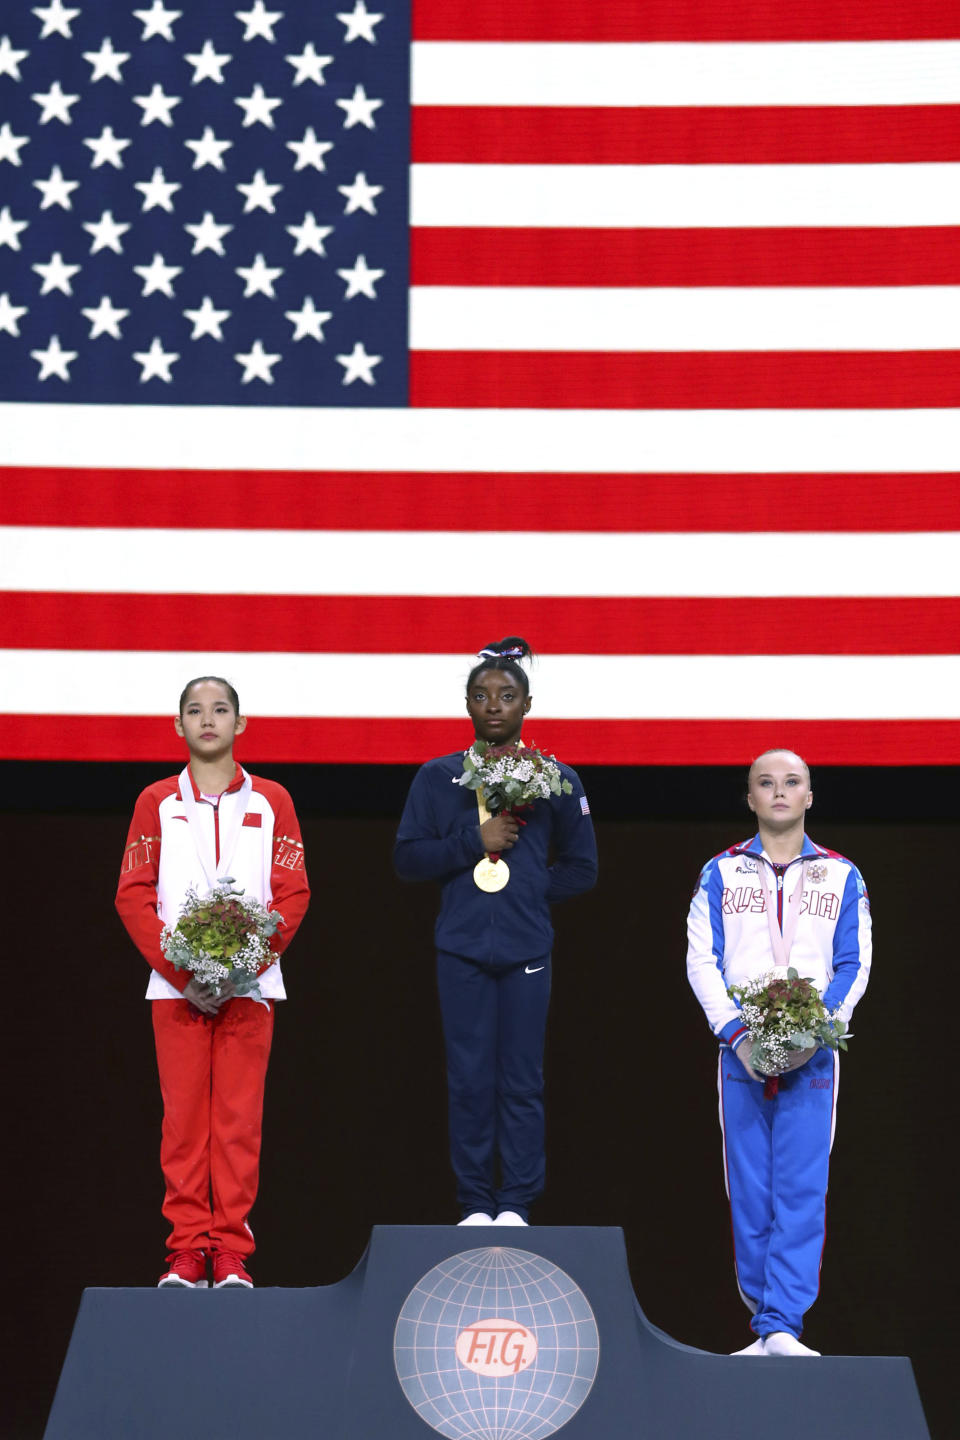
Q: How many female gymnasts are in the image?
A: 3